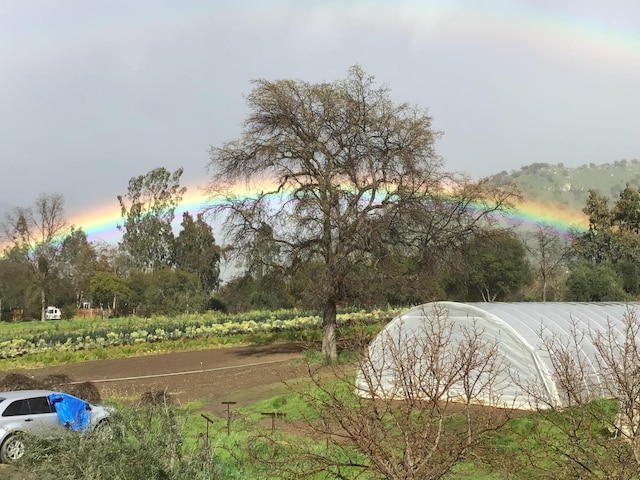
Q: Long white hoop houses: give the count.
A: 1